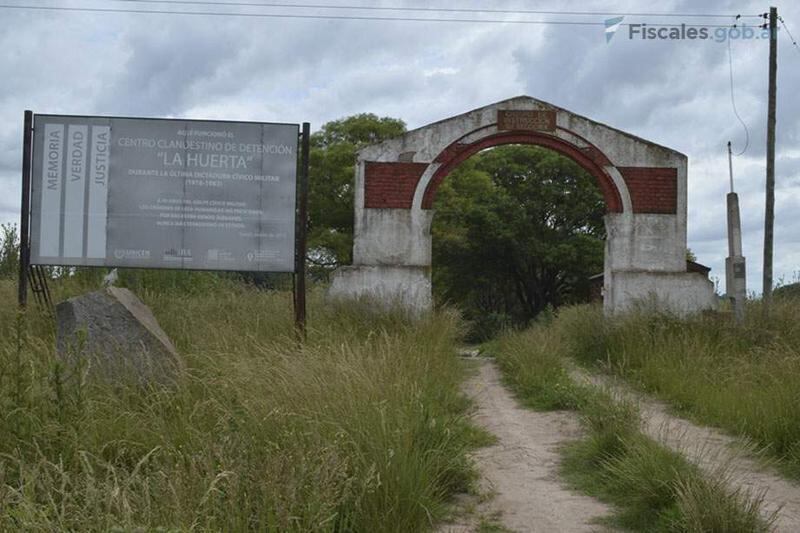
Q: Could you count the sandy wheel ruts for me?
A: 2